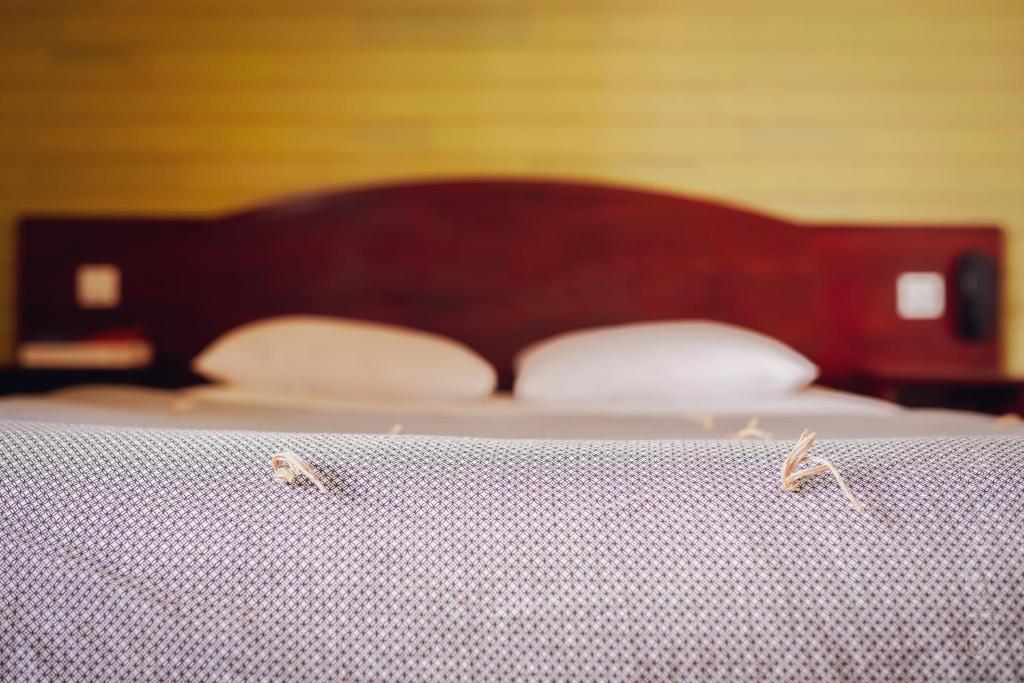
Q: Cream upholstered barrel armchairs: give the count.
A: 0